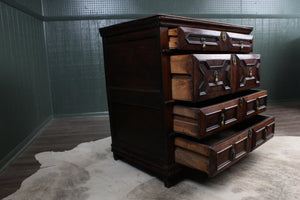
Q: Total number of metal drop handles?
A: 8